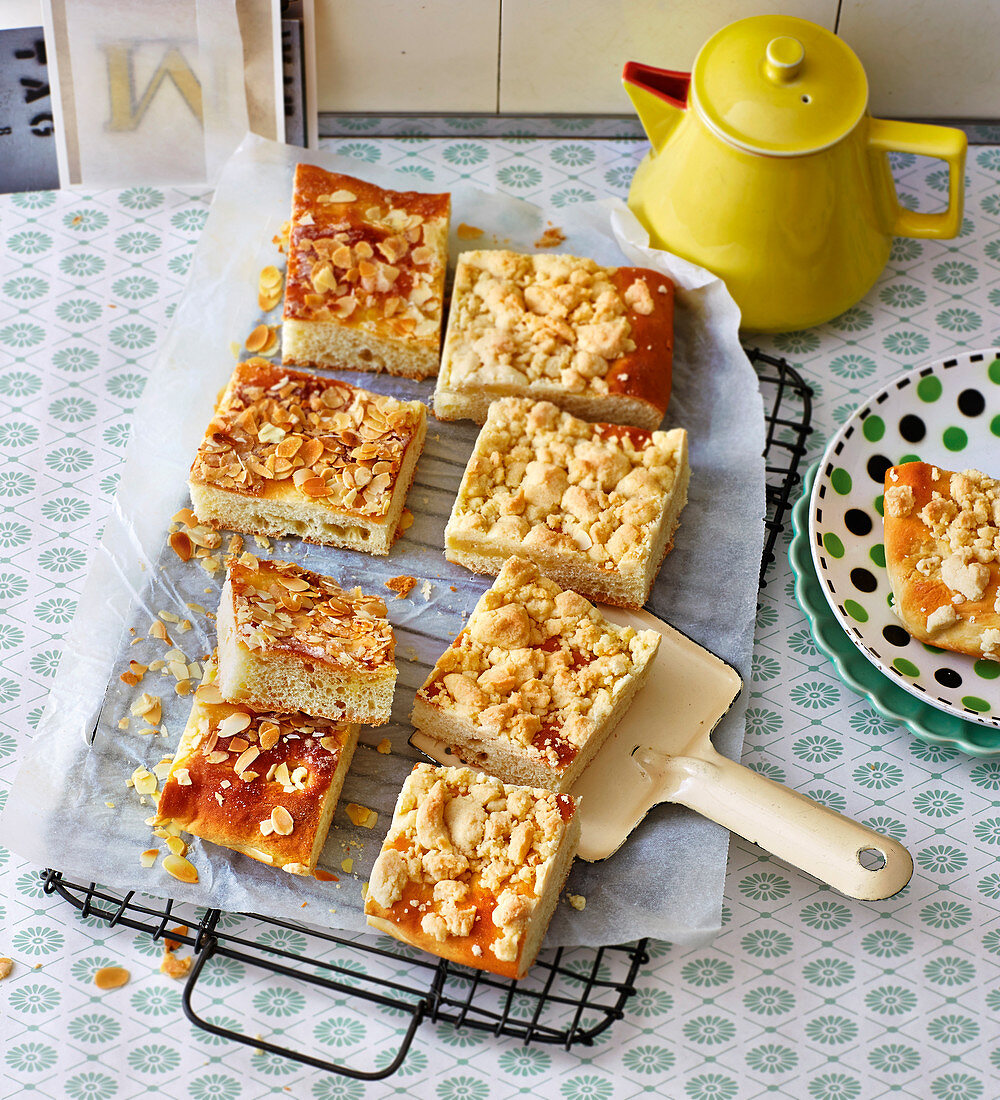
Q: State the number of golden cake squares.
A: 9